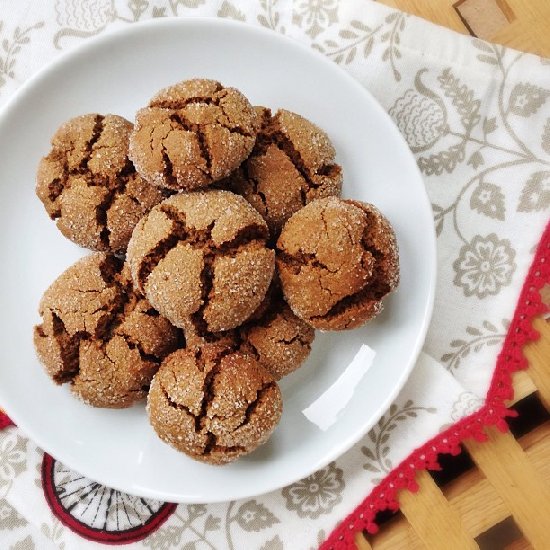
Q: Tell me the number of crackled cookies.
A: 8